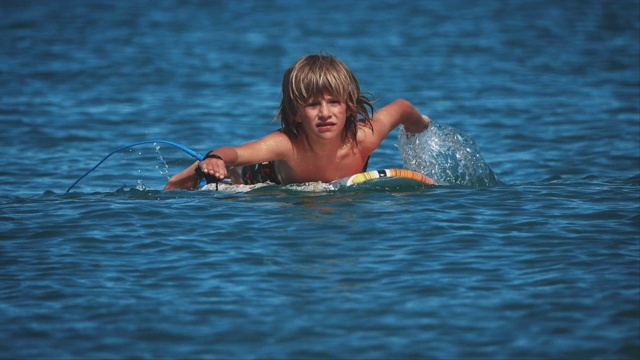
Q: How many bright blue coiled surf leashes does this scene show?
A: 1